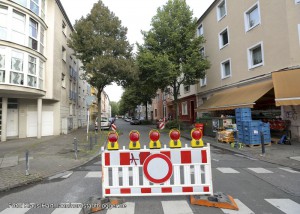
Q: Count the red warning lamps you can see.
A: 5